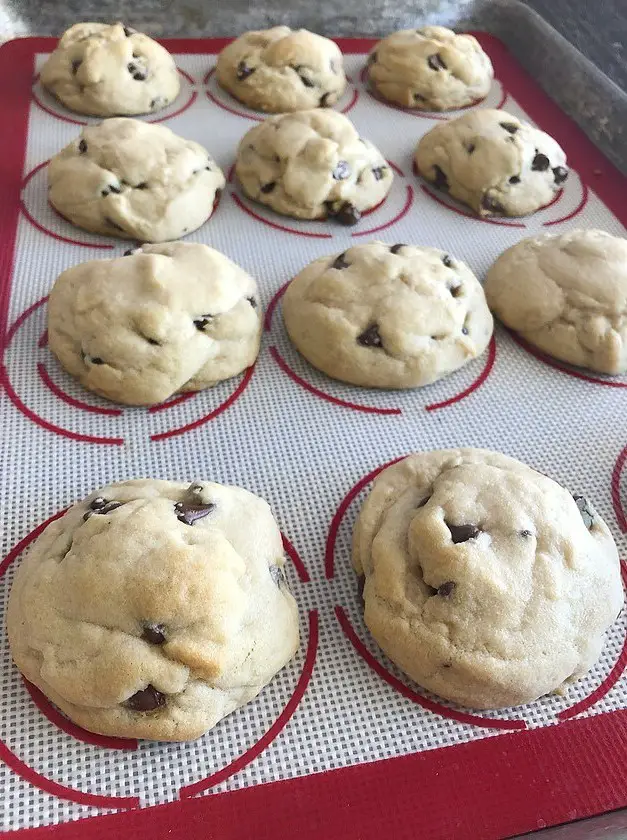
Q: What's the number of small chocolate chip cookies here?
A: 11